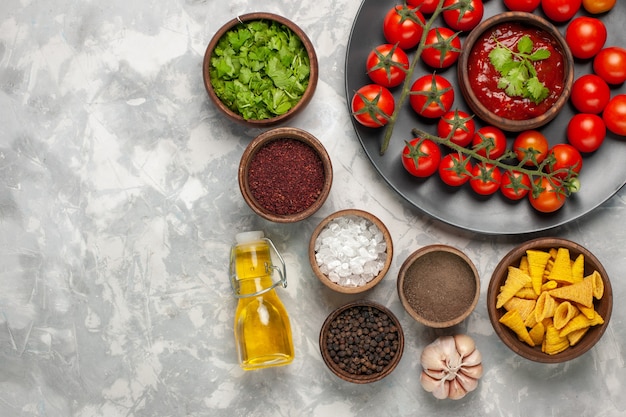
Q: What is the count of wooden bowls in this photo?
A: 7